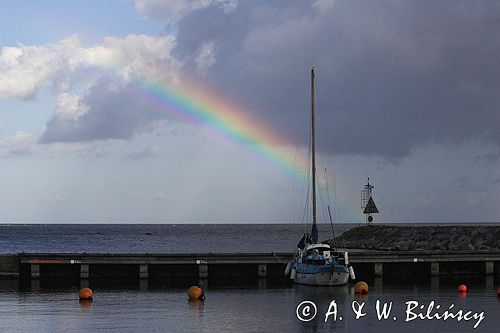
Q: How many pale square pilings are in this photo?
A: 8